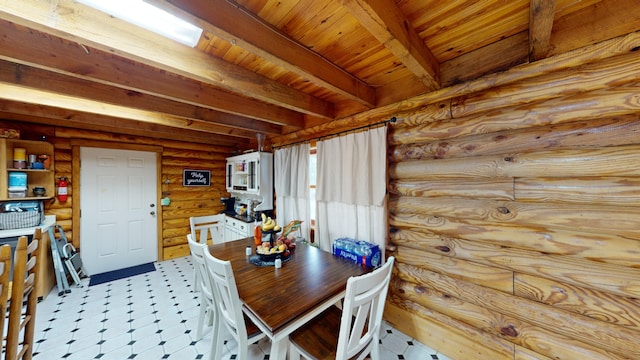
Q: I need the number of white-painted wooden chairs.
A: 4